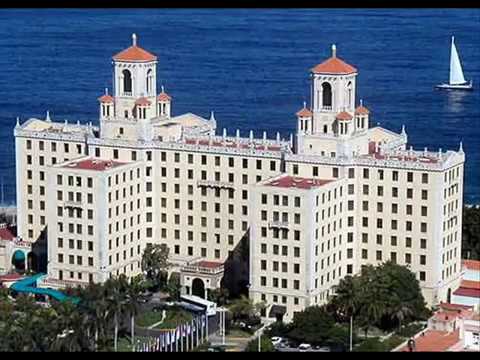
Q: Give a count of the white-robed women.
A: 0